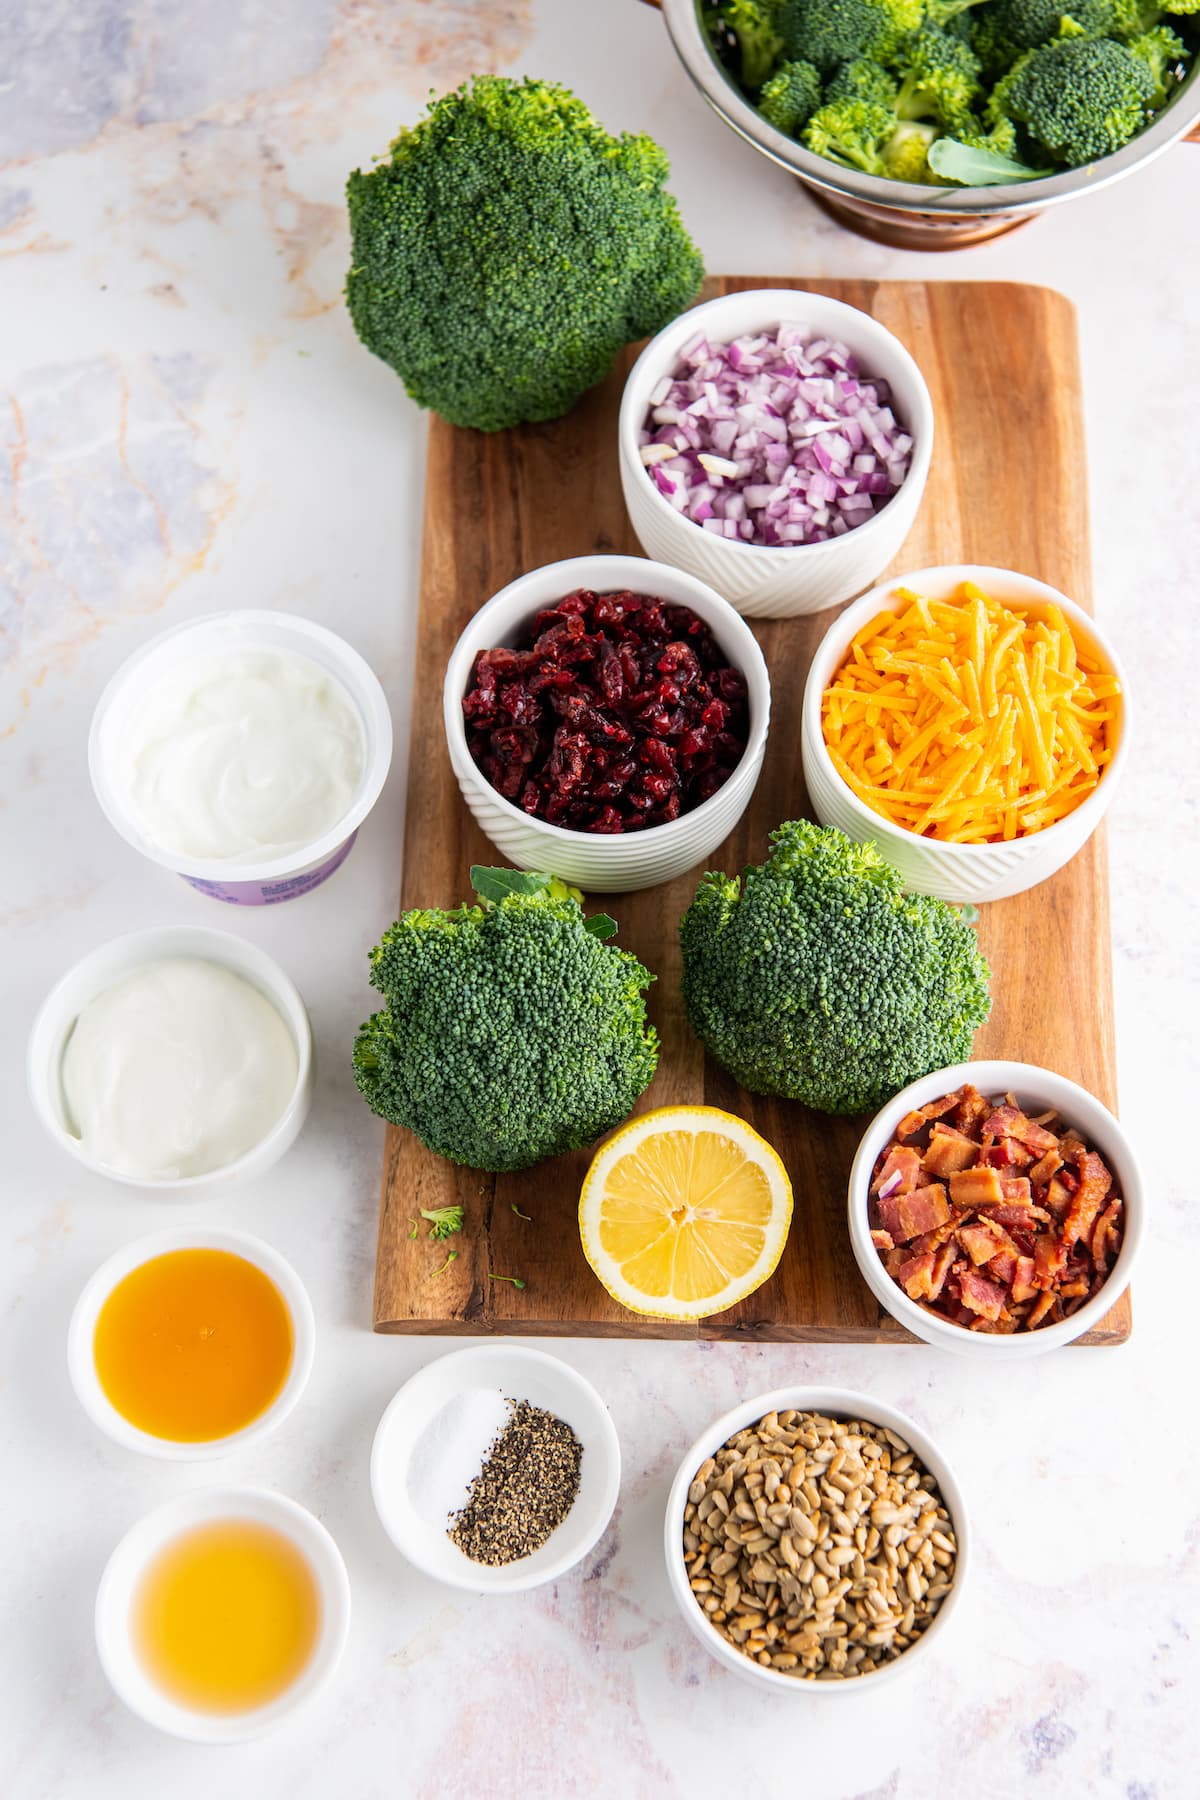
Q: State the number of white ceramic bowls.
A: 9